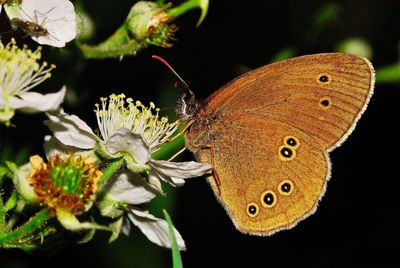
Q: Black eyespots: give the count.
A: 7